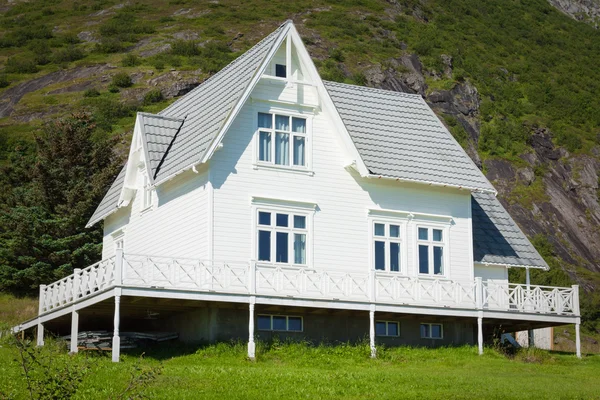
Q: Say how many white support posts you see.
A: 7